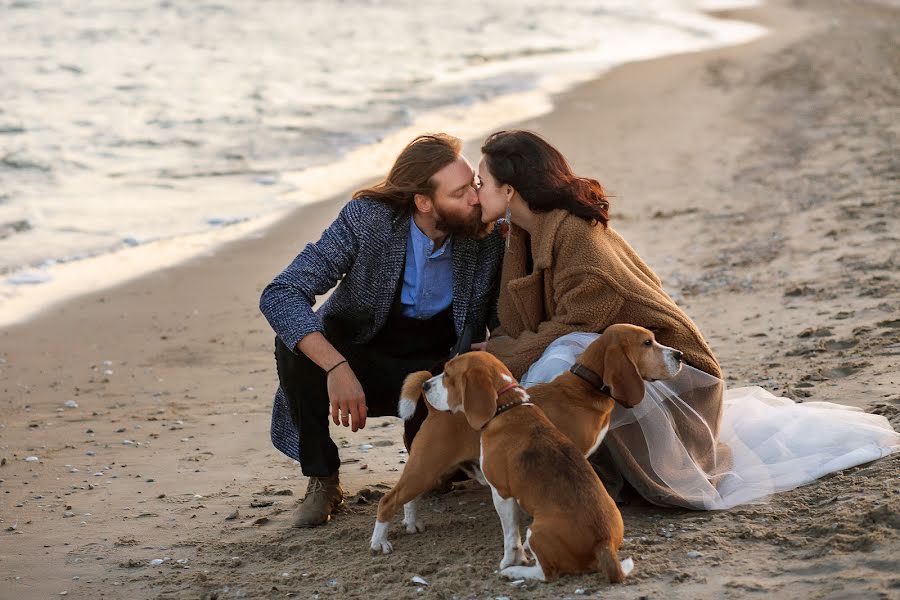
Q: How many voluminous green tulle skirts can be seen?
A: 0